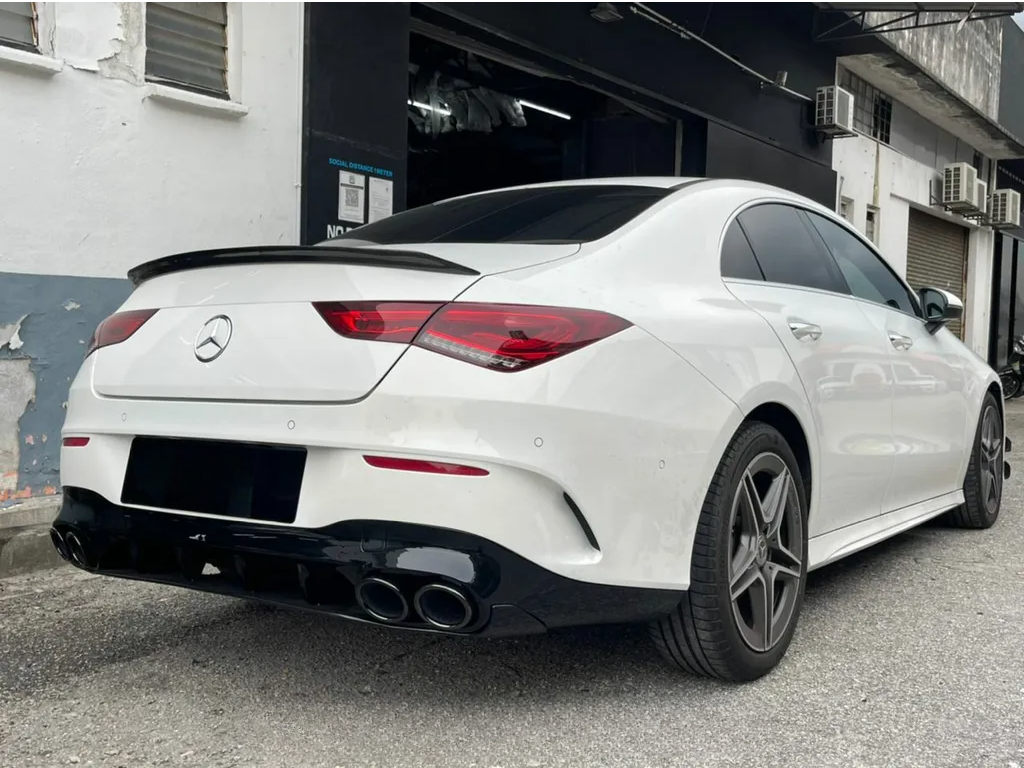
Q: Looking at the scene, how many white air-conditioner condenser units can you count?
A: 4